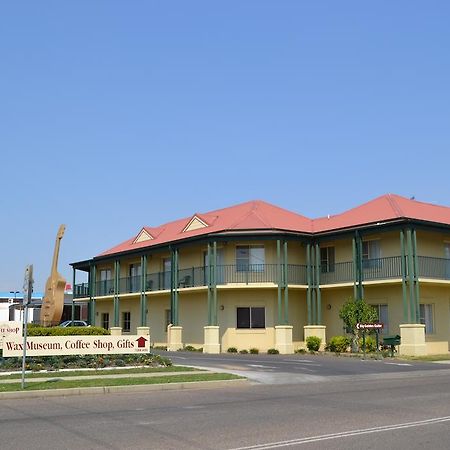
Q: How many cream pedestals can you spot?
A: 7